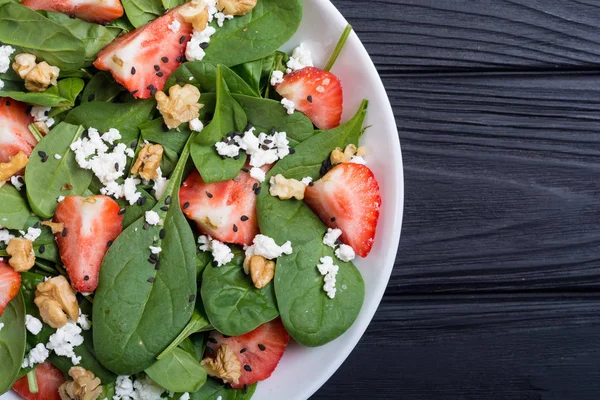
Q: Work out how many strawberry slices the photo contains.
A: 10